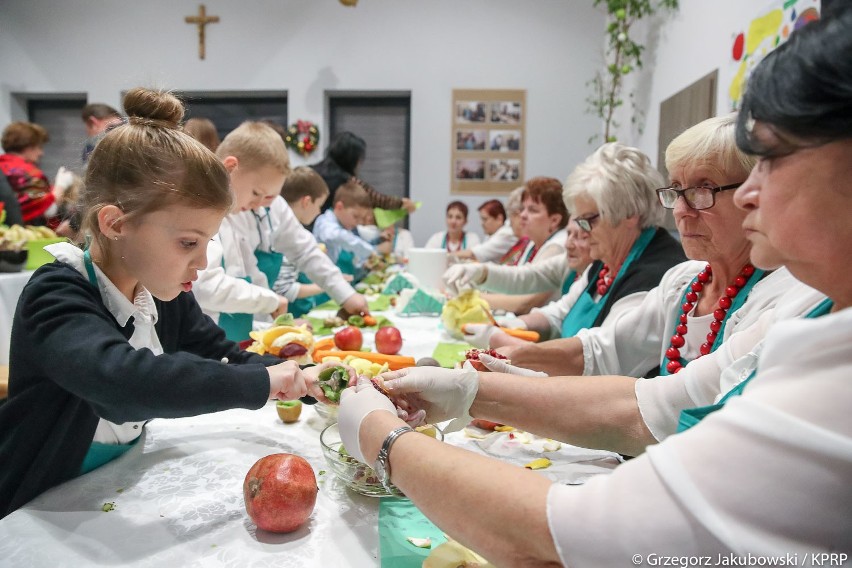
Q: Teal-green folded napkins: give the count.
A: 2